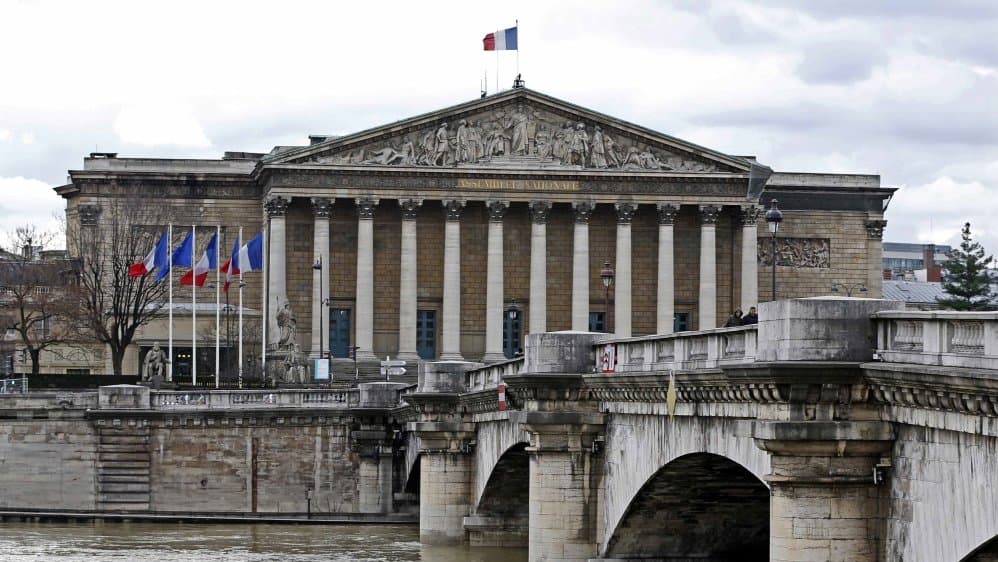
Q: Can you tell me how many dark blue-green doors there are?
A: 5